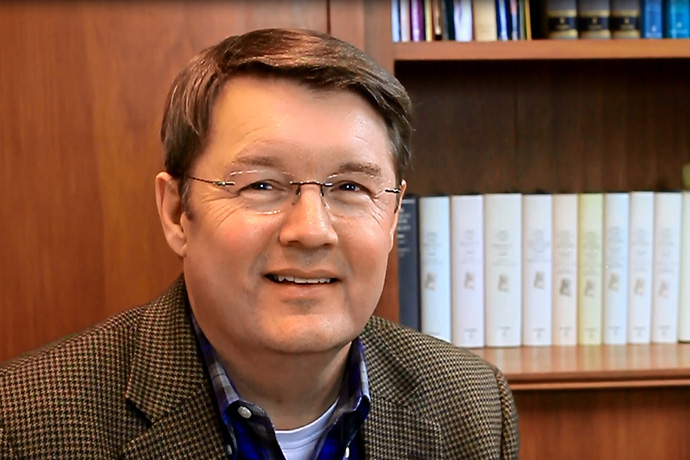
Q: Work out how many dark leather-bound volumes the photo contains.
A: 3